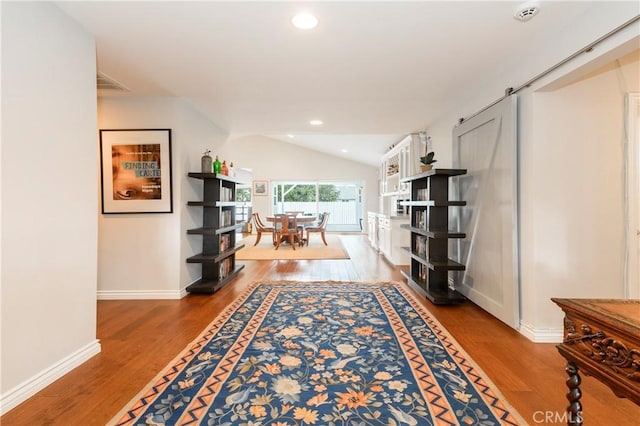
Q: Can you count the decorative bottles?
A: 4